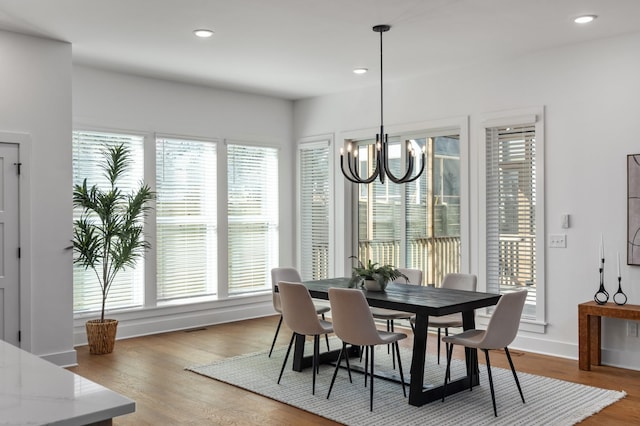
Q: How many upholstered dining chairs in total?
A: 6